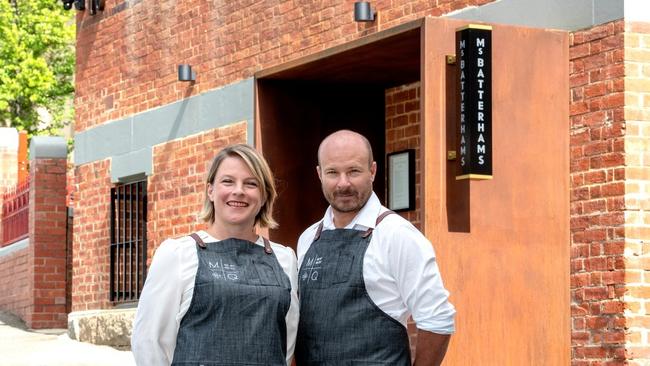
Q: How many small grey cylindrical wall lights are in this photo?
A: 2